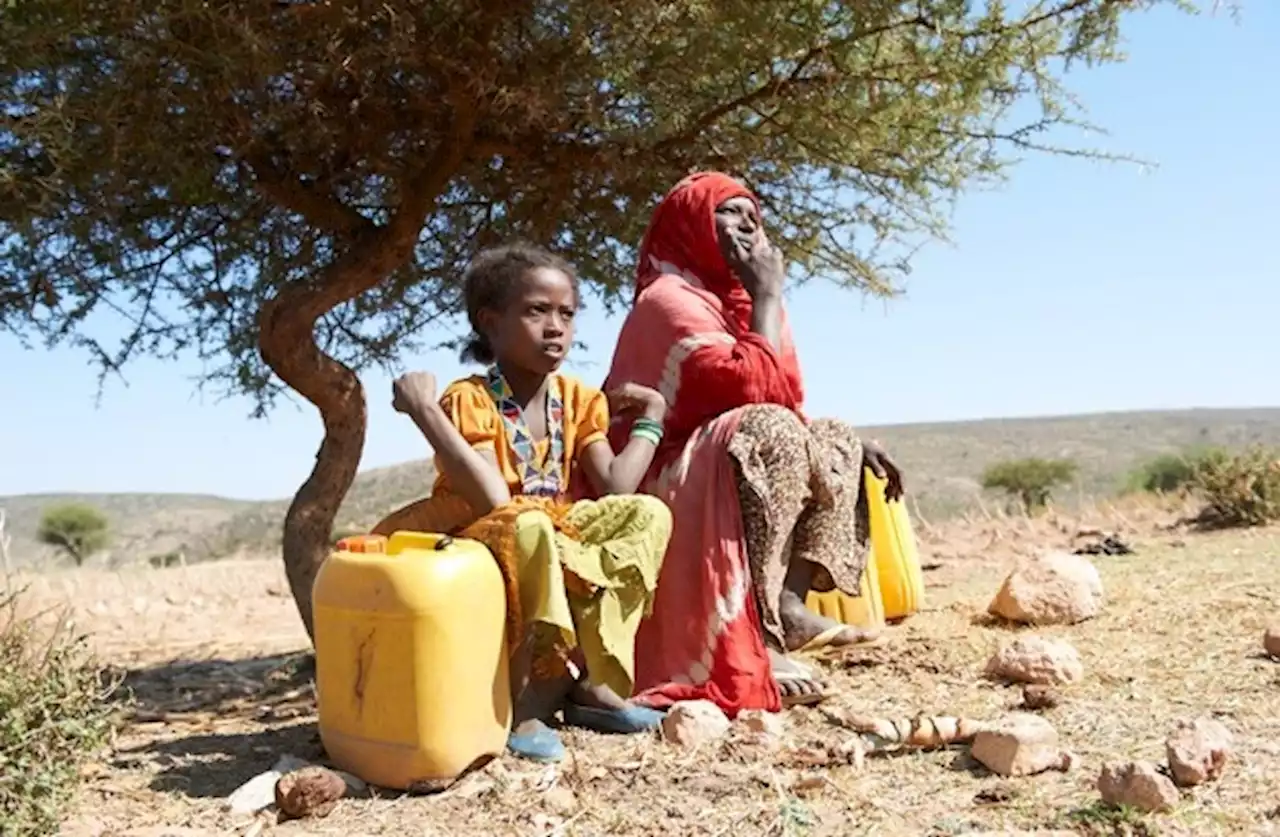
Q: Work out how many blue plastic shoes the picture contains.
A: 2